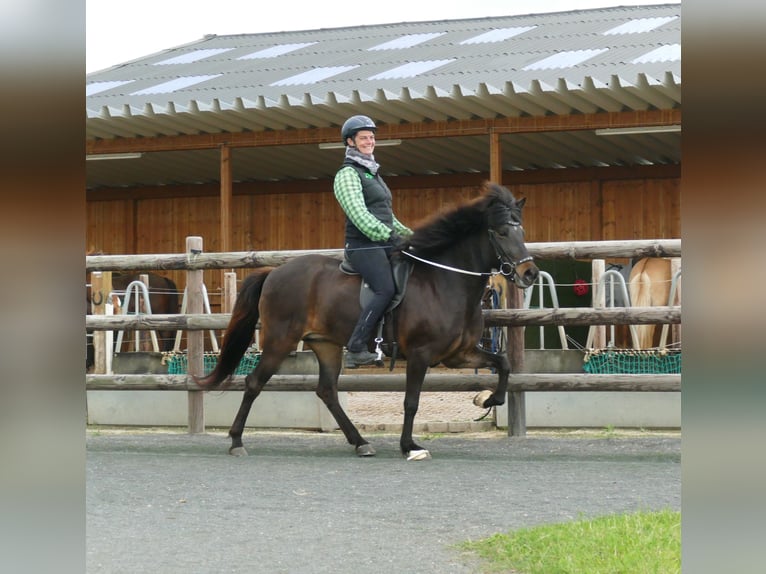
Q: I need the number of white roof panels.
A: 11